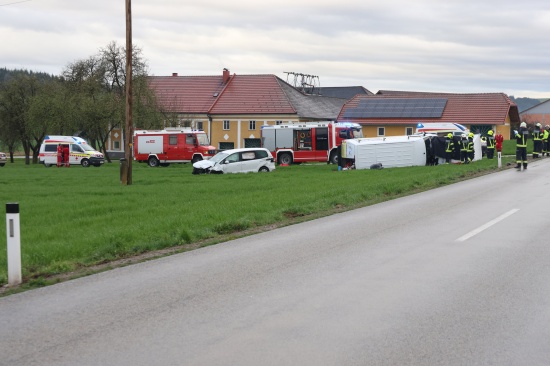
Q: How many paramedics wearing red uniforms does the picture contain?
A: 3